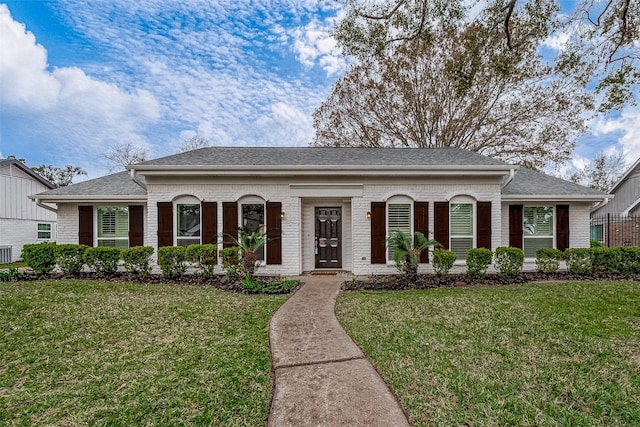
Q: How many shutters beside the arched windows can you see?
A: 8